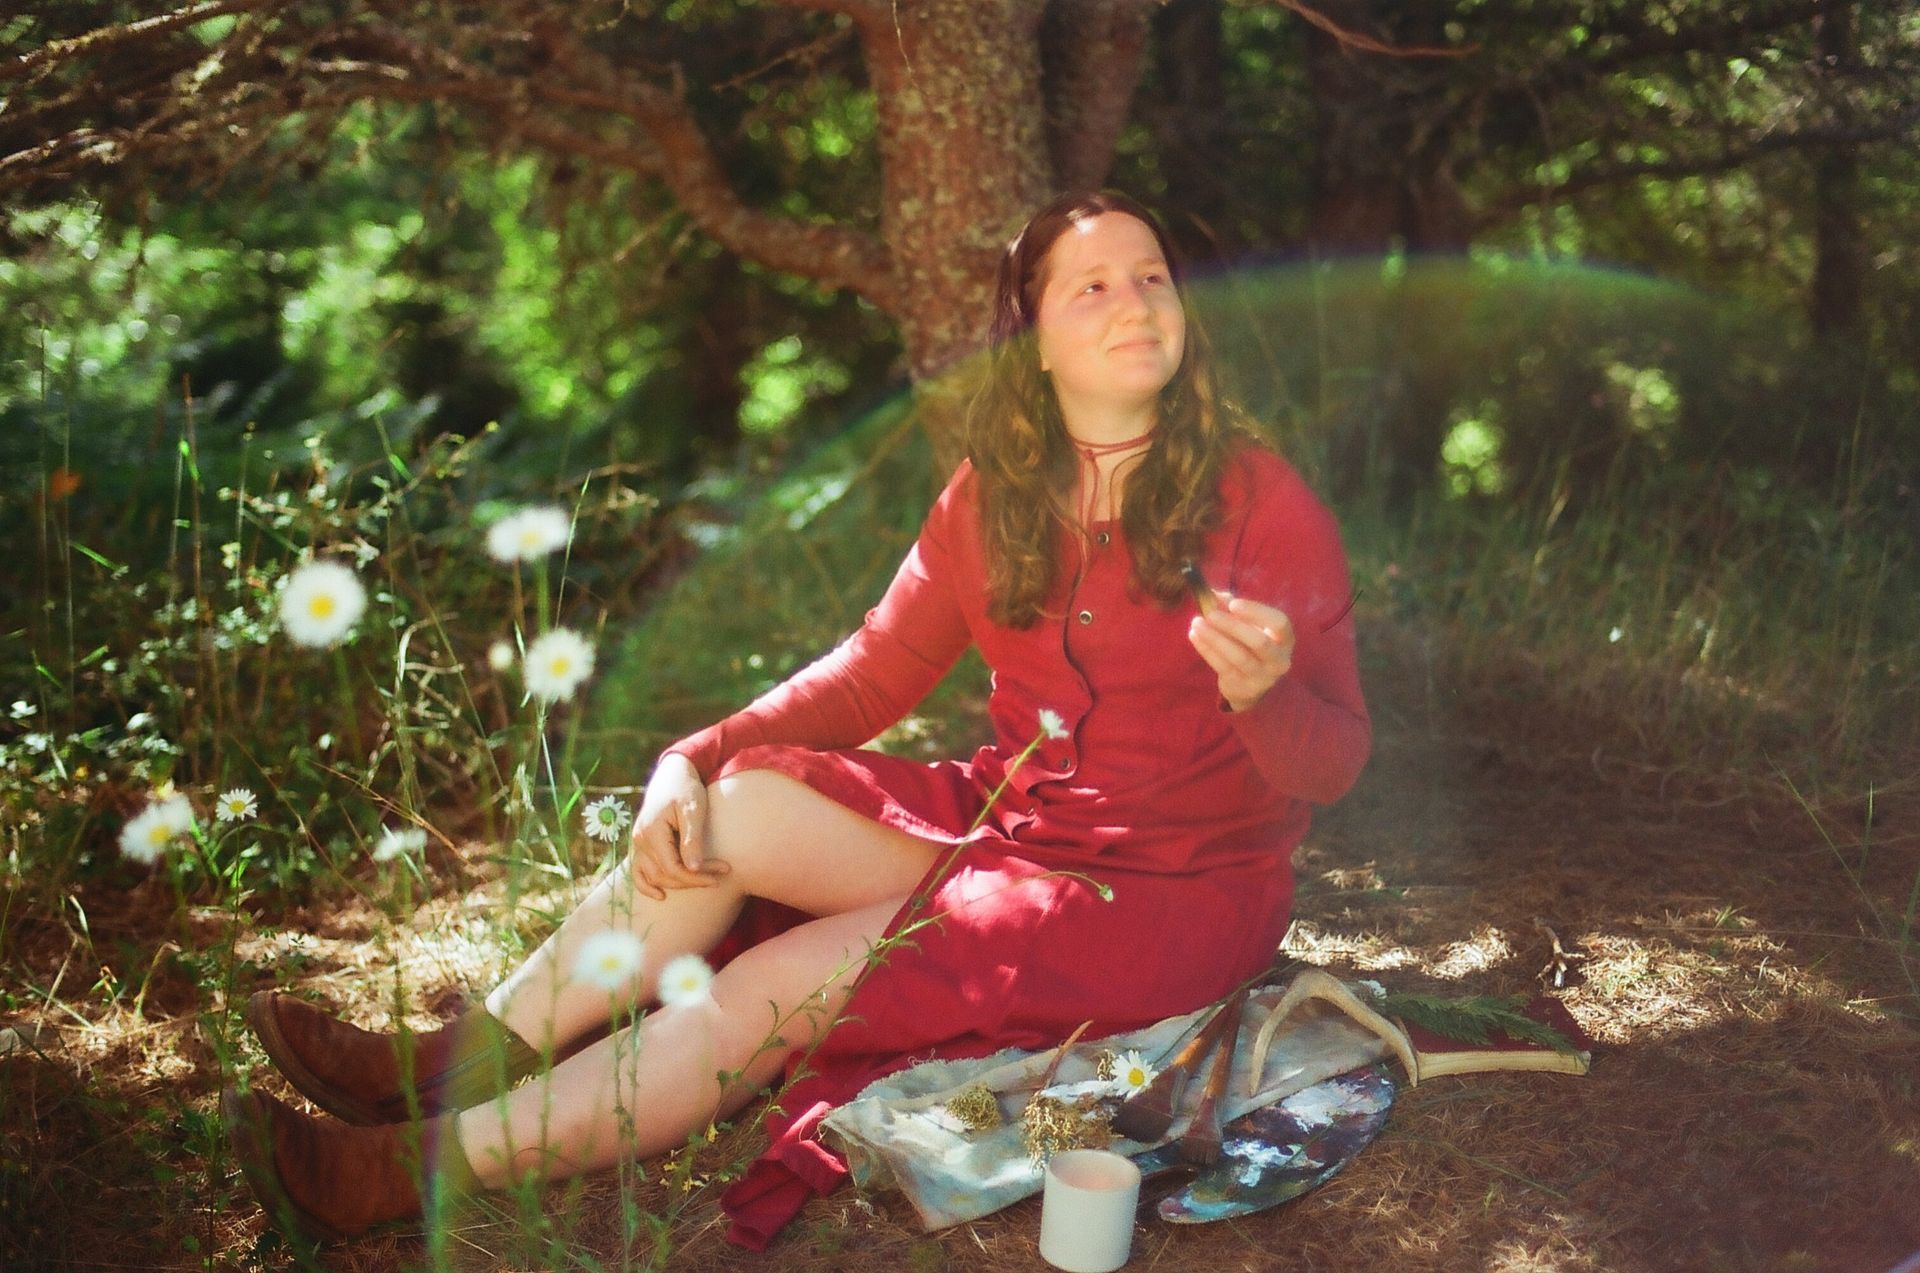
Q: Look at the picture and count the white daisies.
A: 11